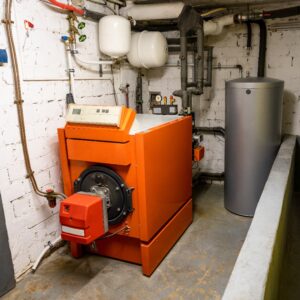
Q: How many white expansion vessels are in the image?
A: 2